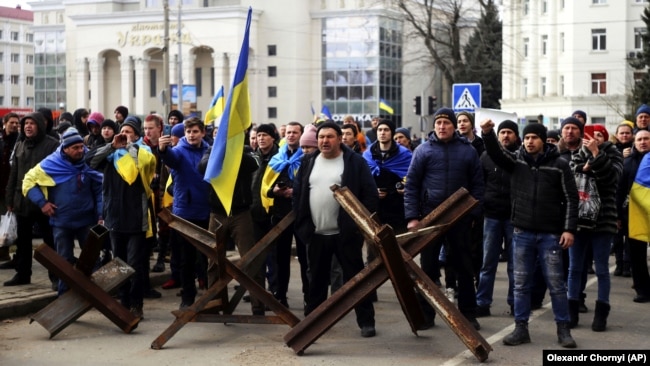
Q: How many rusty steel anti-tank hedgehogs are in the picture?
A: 3